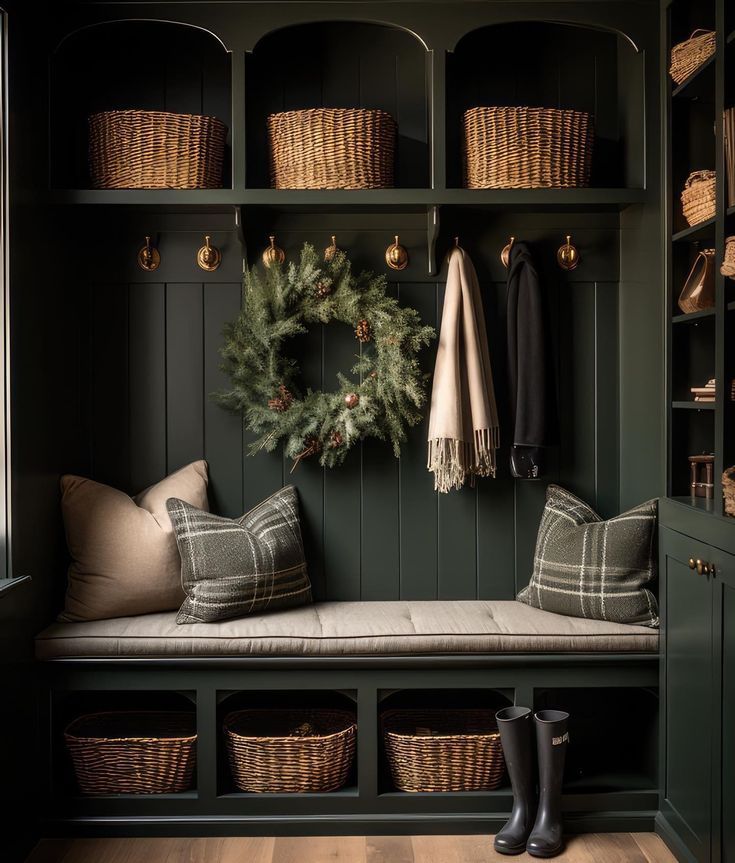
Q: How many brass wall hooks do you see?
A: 8